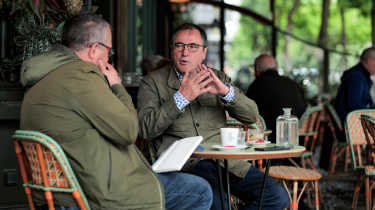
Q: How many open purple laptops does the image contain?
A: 0